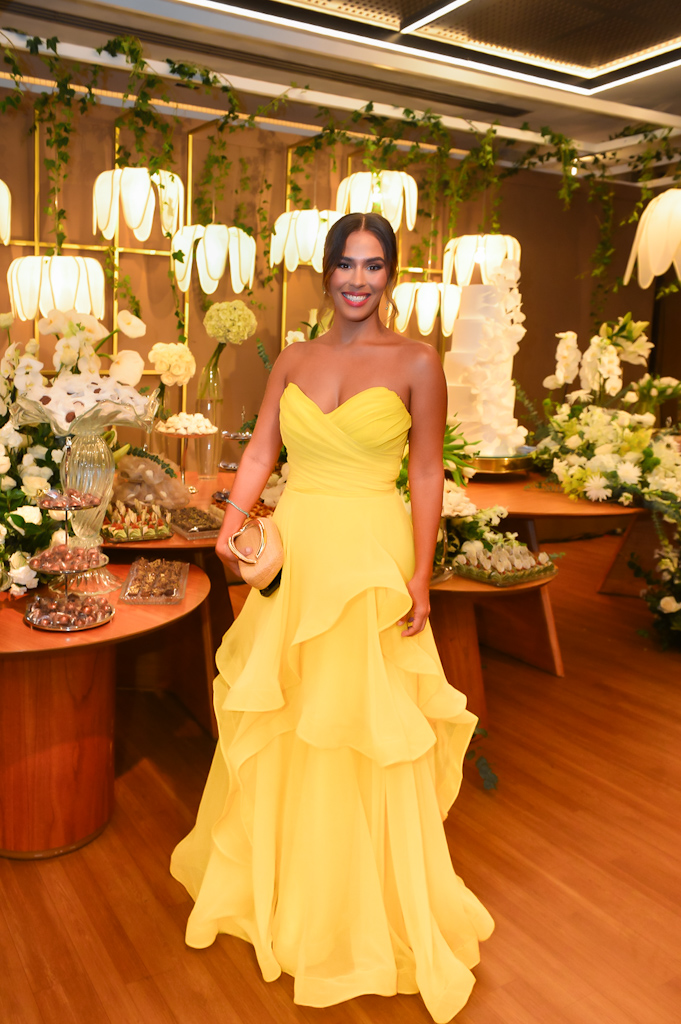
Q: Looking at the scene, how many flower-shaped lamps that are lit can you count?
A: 9